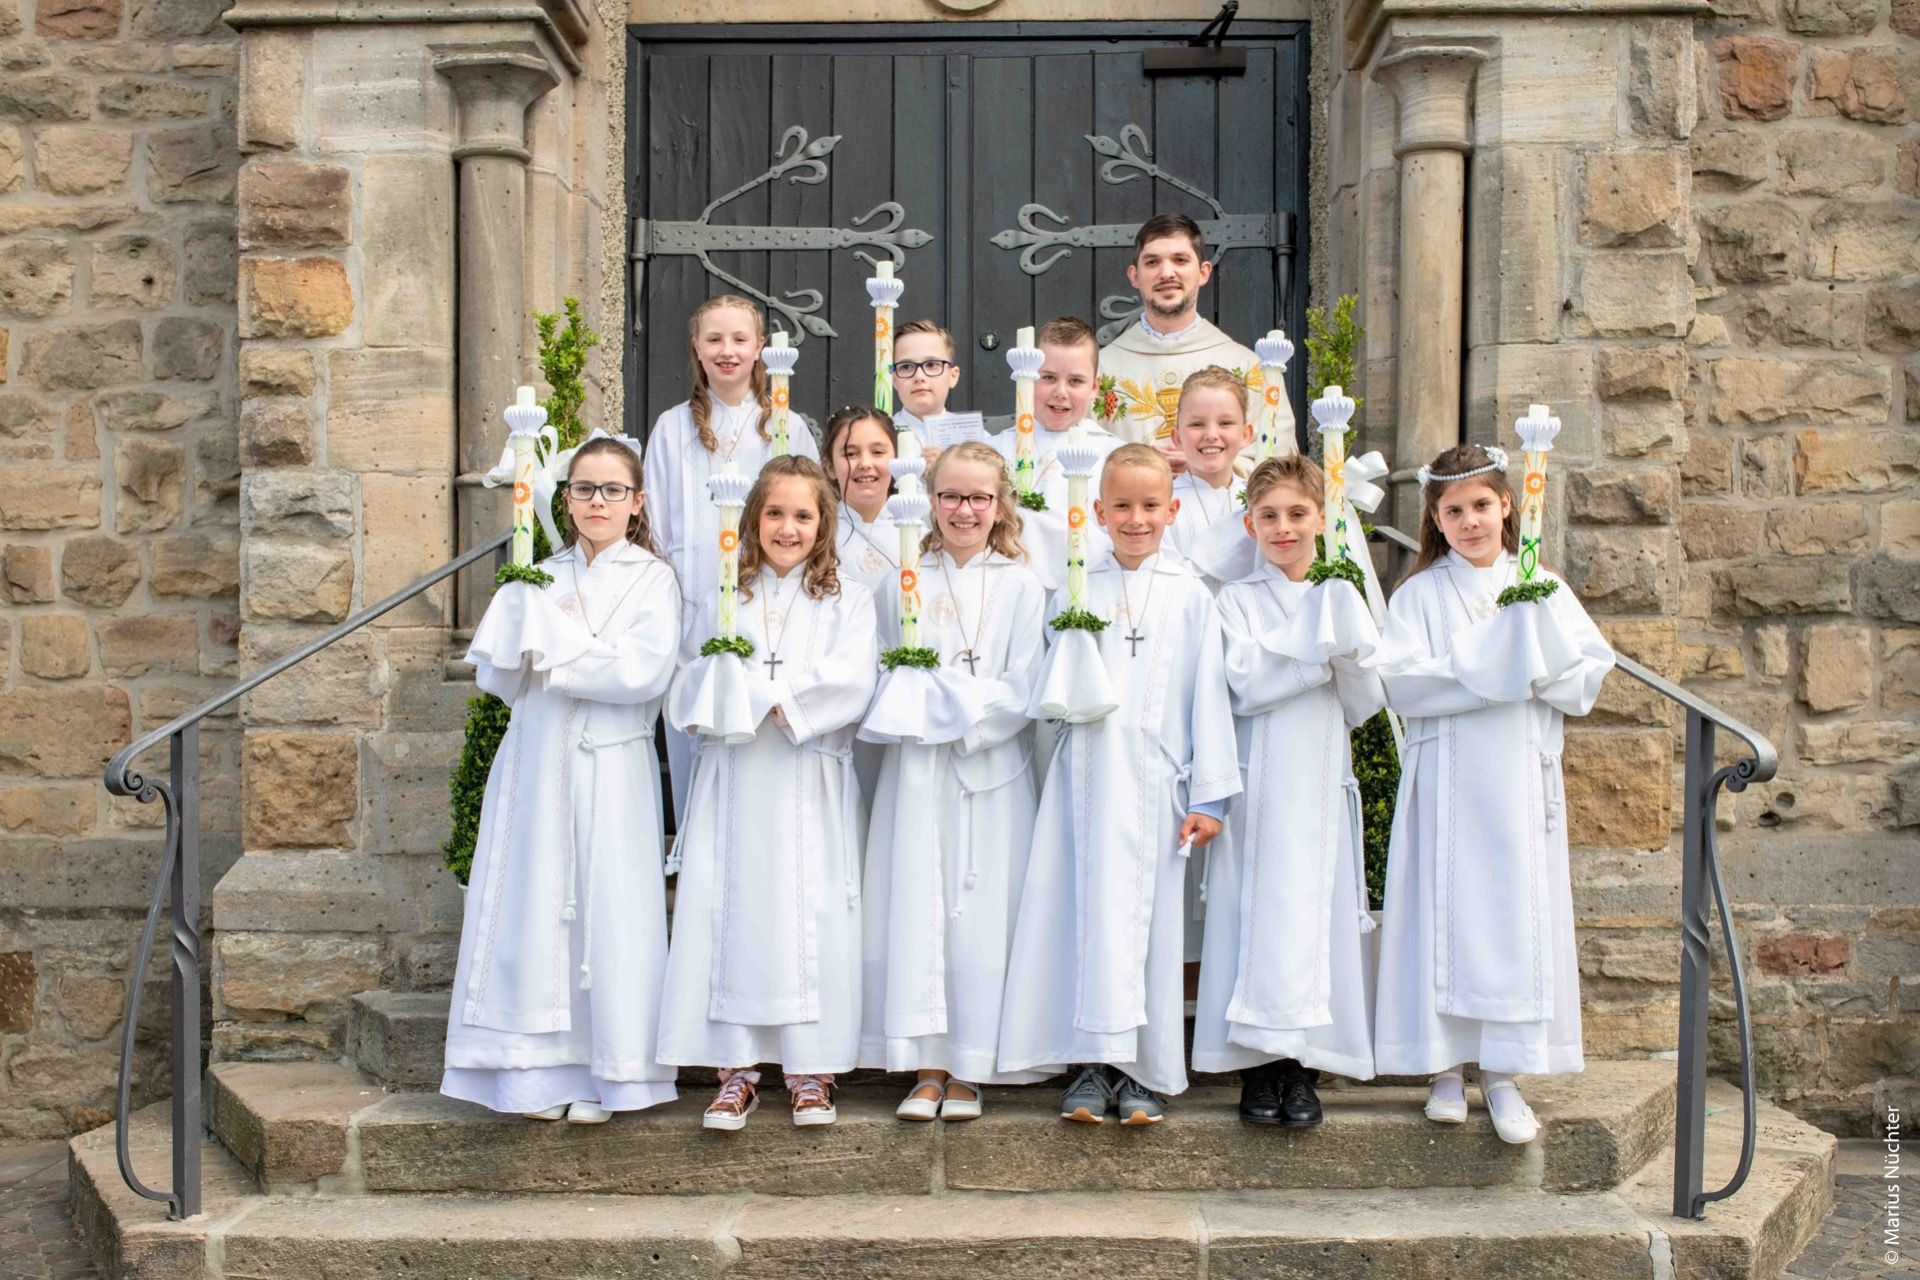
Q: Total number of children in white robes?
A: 11